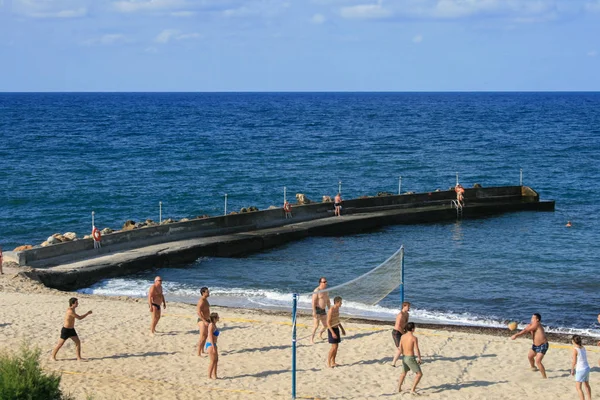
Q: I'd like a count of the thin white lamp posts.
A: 8